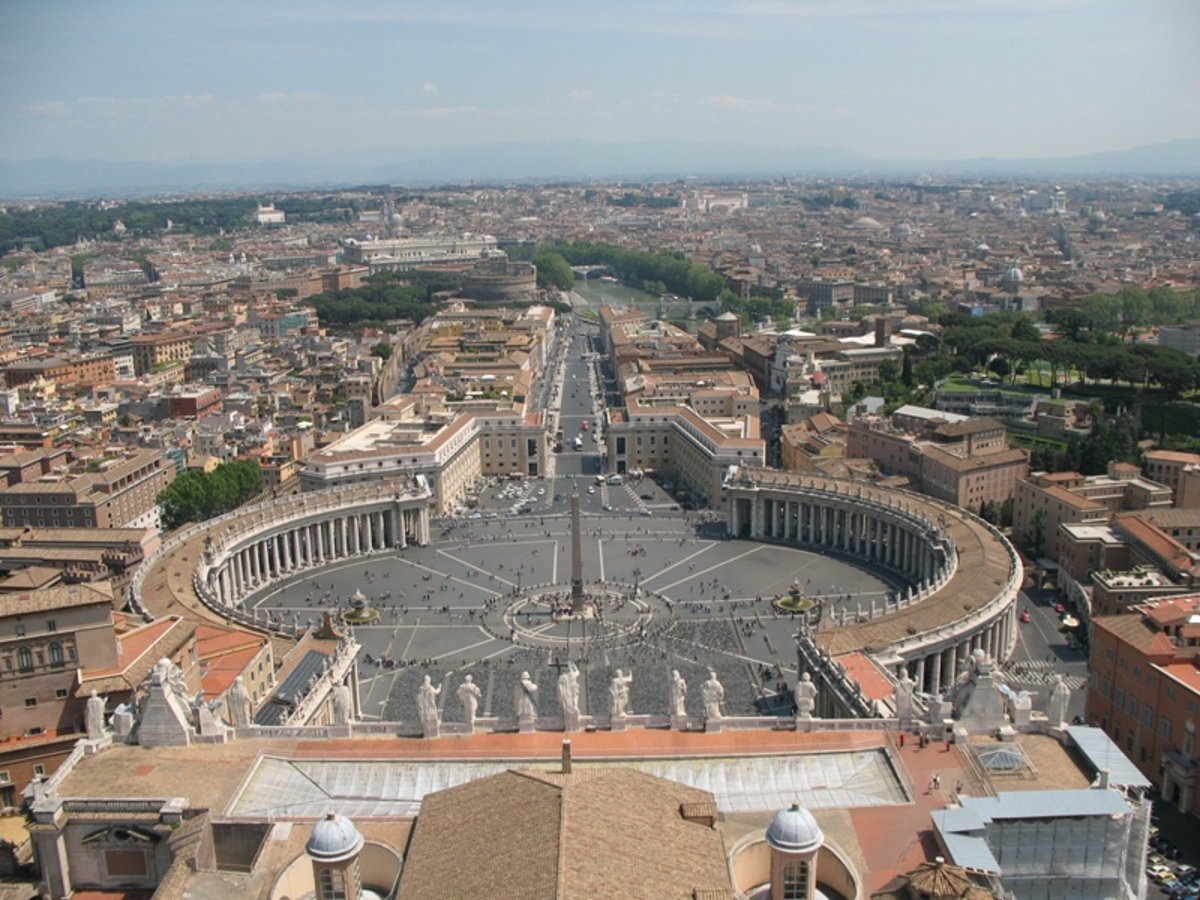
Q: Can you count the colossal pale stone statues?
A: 13